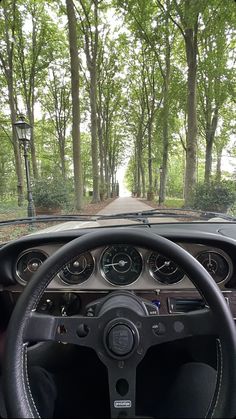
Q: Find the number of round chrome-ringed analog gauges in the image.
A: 5